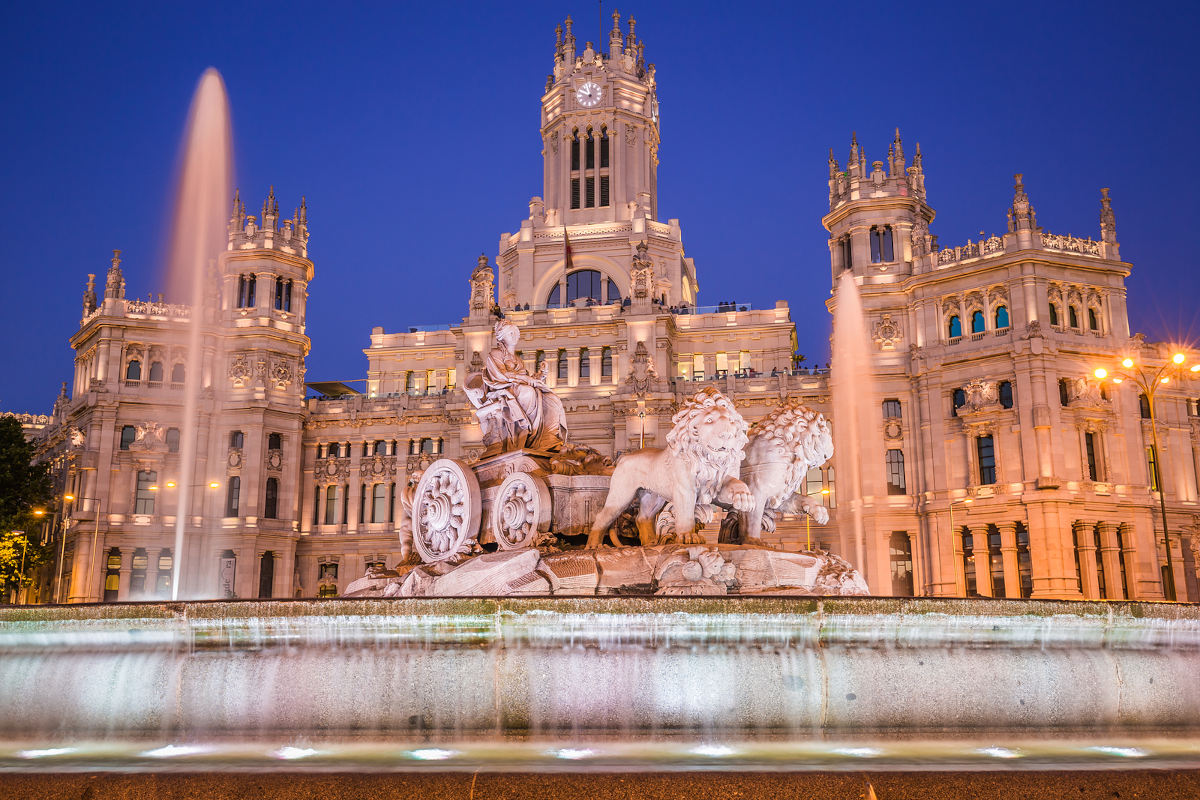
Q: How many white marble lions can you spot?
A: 2